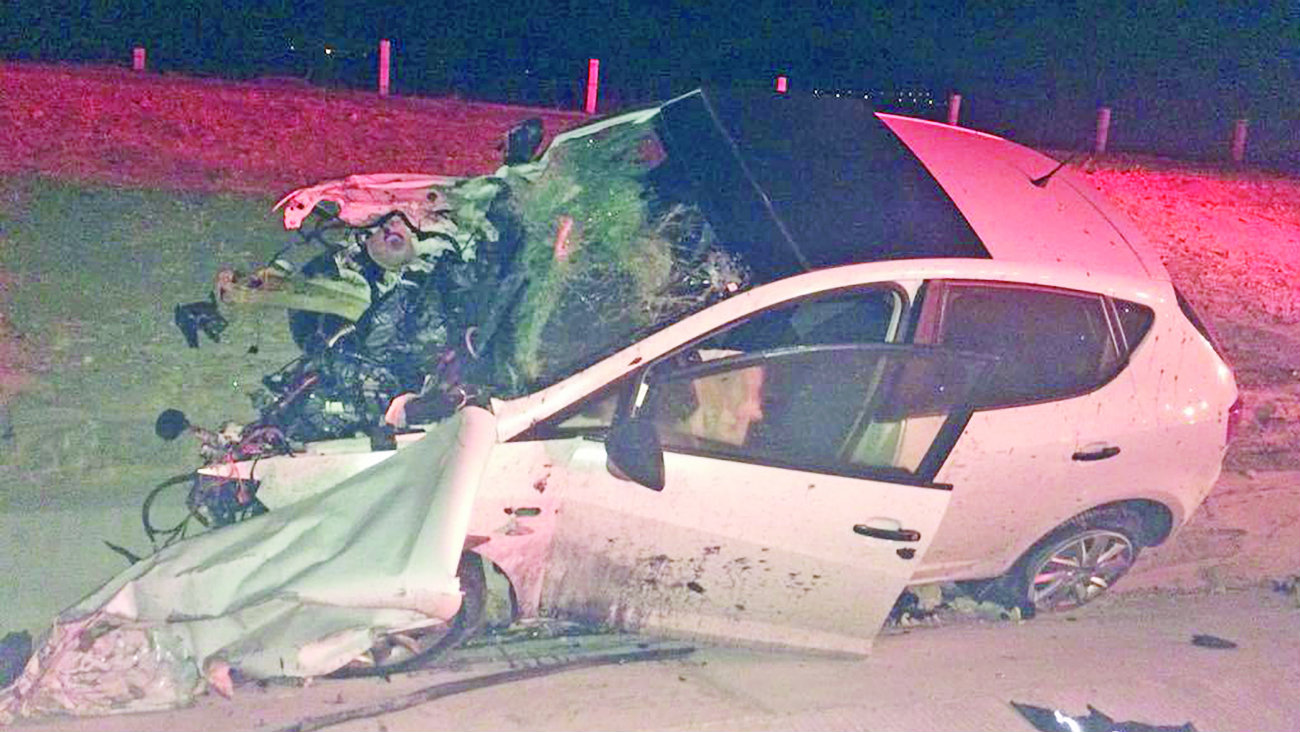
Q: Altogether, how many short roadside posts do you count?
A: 7